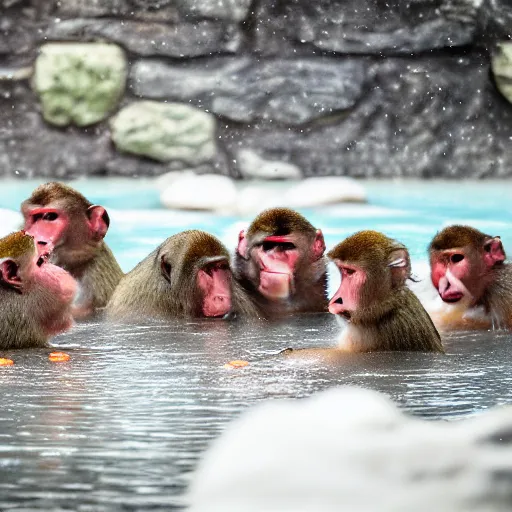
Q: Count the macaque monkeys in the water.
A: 6